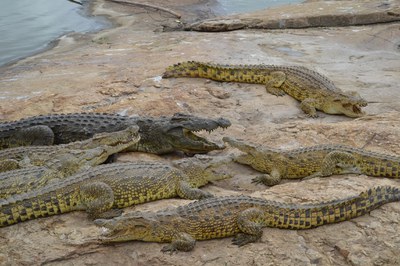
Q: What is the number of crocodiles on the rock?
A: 7